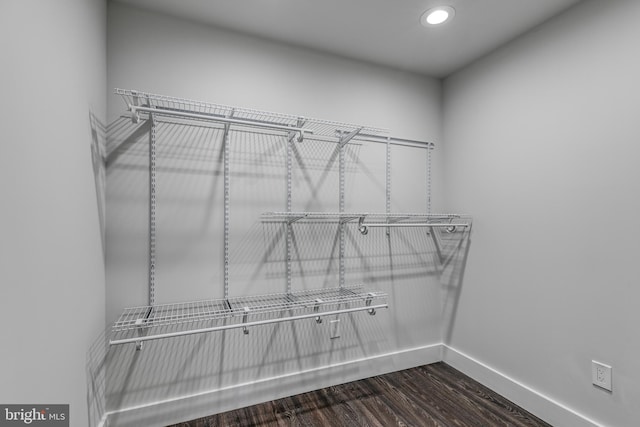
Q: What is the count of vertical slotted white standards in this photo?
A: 6